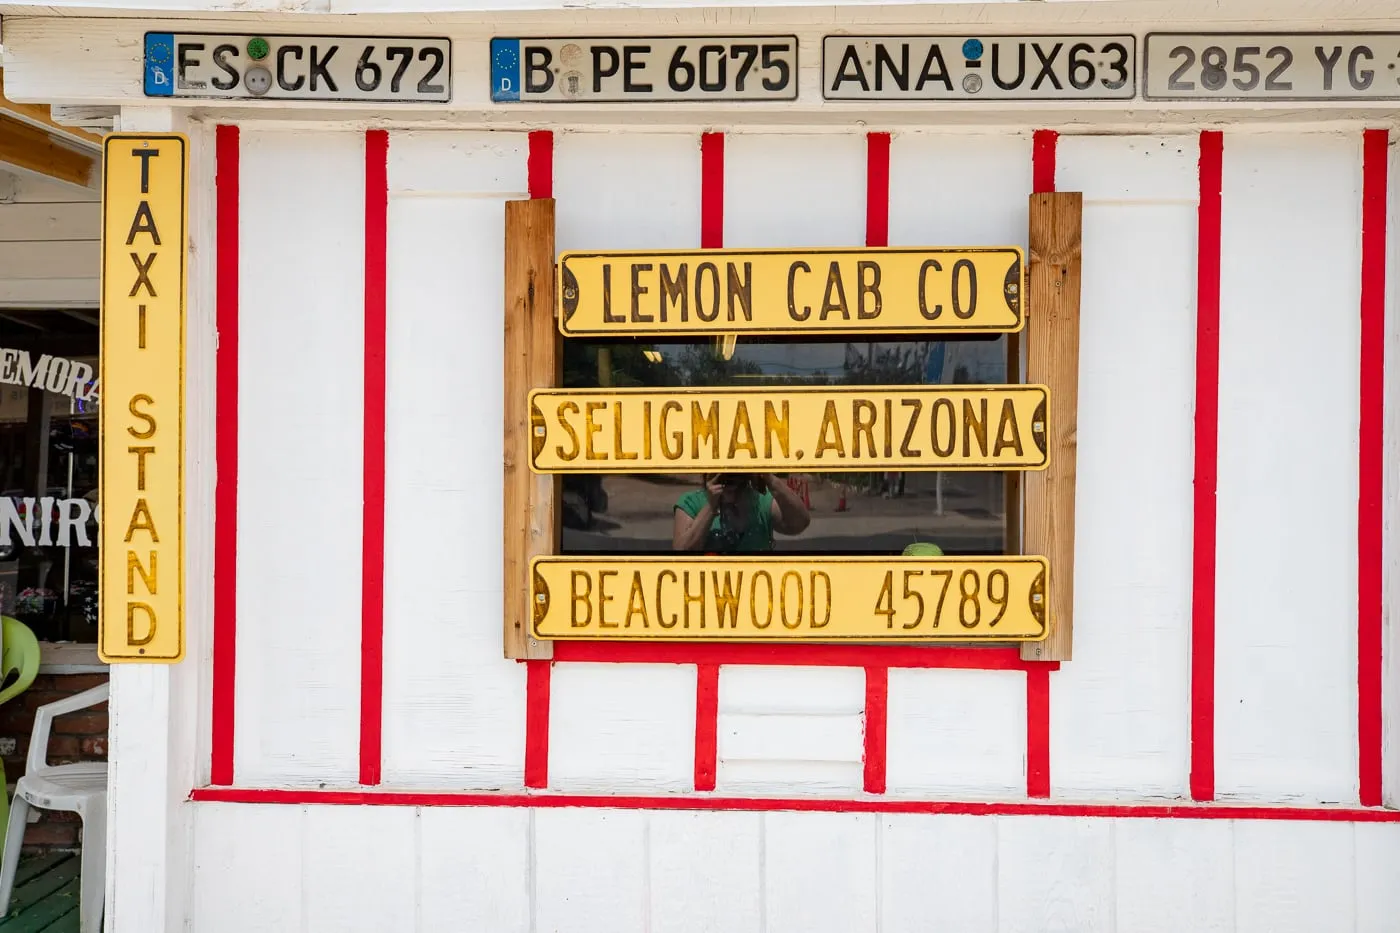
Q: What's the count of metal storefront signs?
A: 4